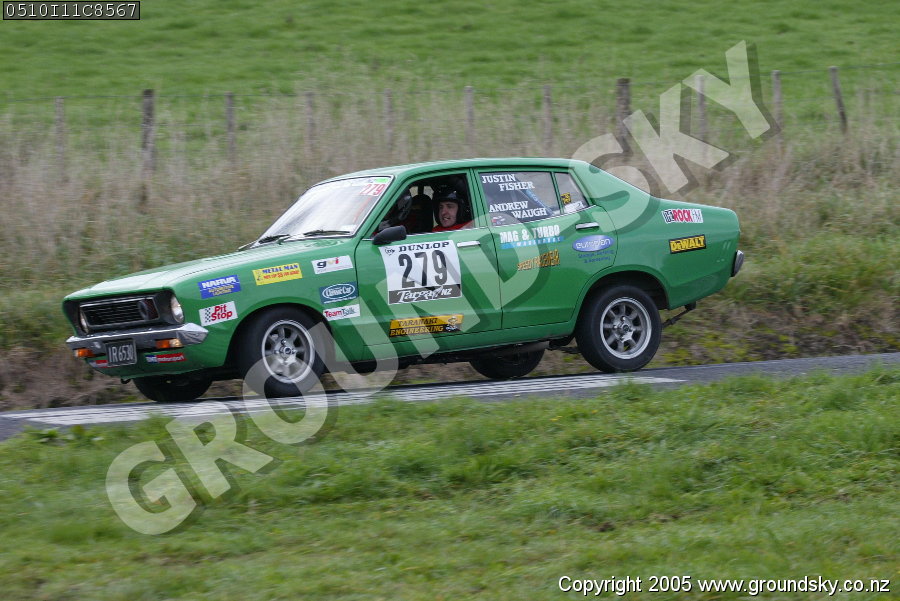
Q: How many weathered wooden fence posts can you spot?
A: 11